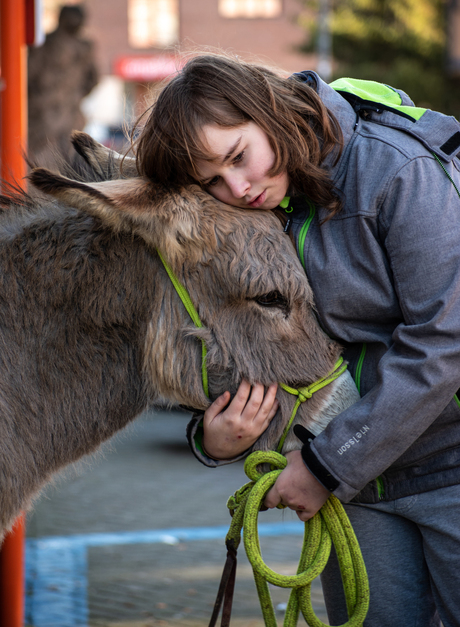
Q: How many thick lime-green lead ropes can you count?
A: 1